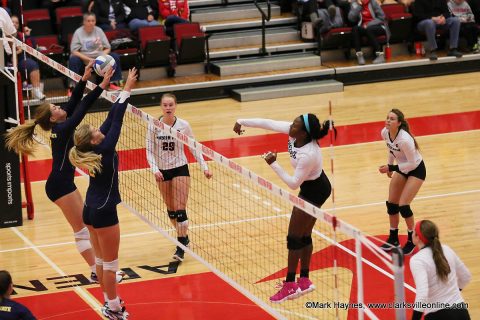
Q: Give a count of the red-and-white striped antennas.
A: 2